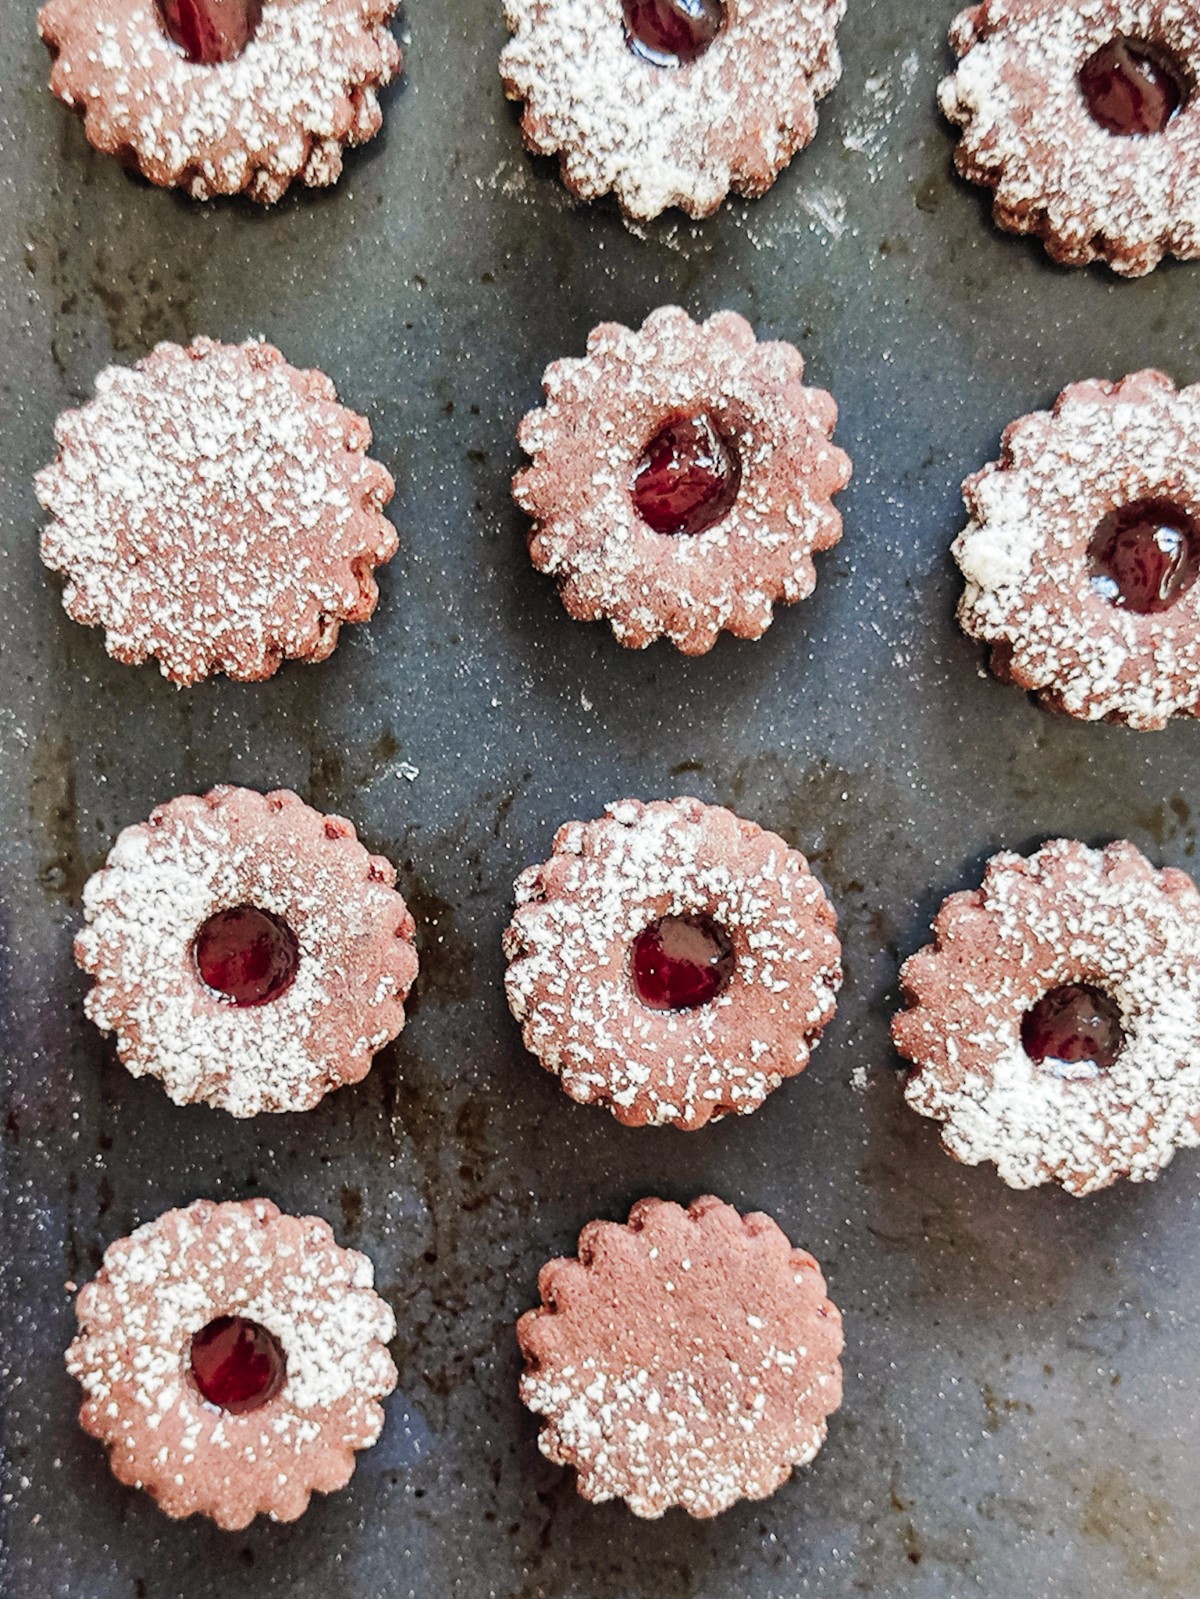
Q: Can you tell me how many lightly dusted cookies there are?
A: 11